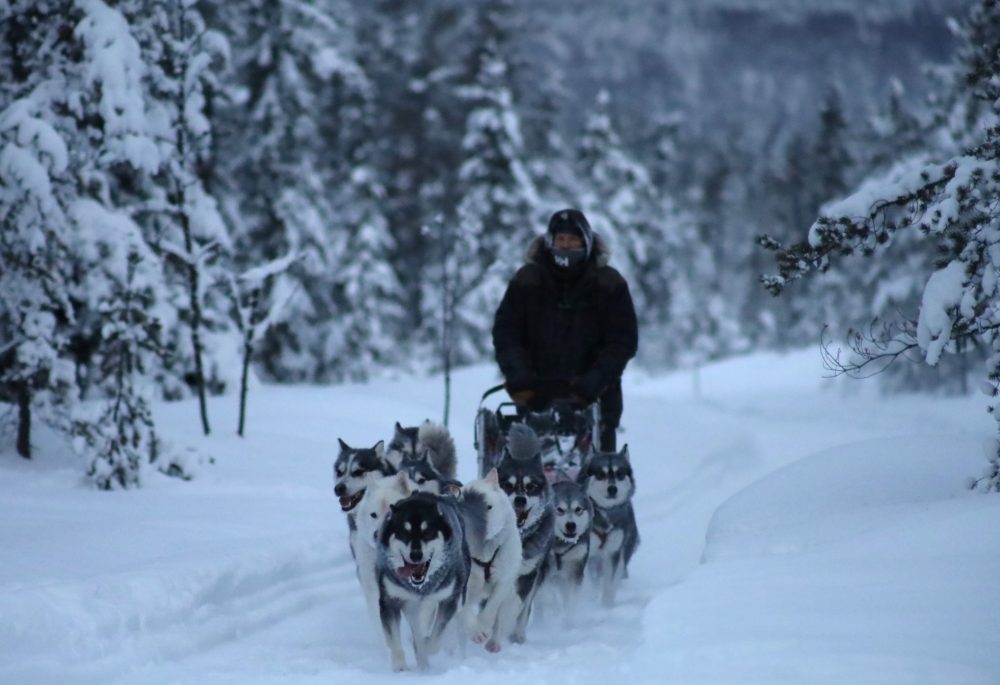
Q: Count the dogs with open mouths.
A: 3